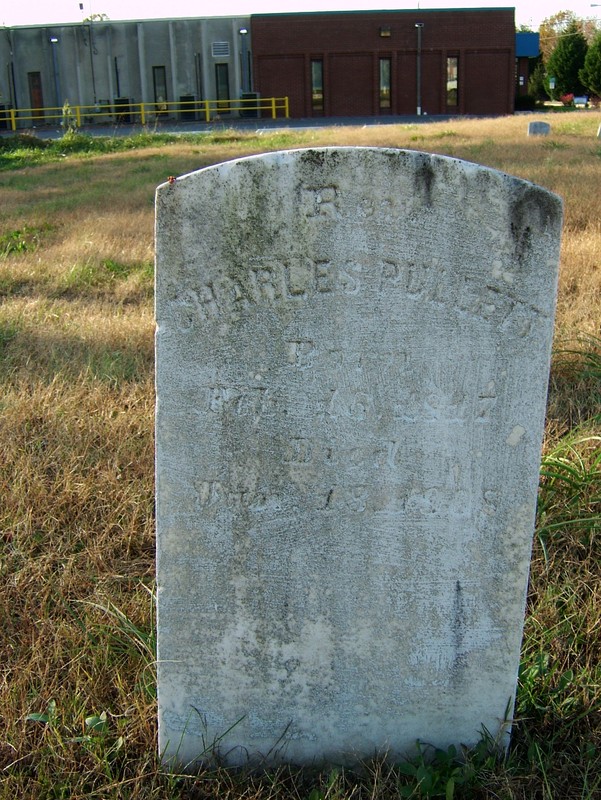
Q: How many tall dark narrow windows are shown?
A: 5